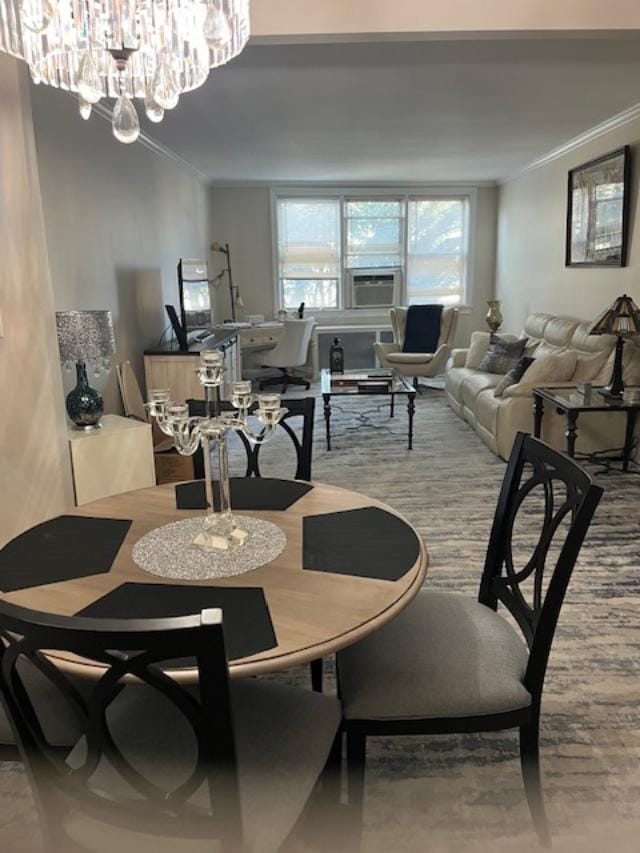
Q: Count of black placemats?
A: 4